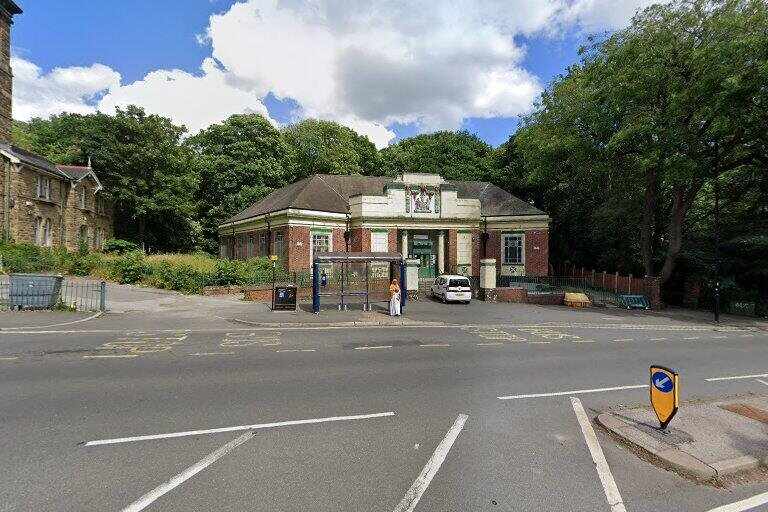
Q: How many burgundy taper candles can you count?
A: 0